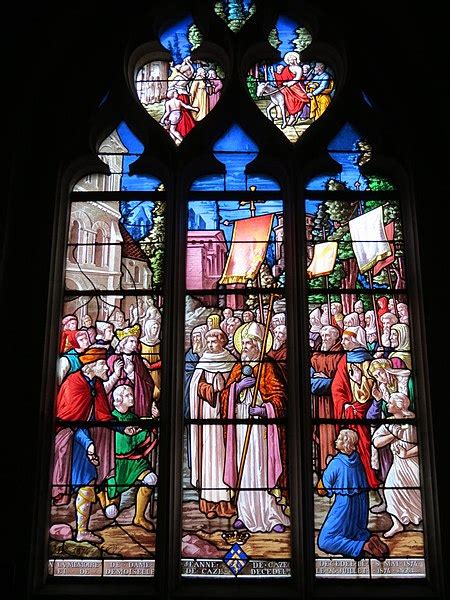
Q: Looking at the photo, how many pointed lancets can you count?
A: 3